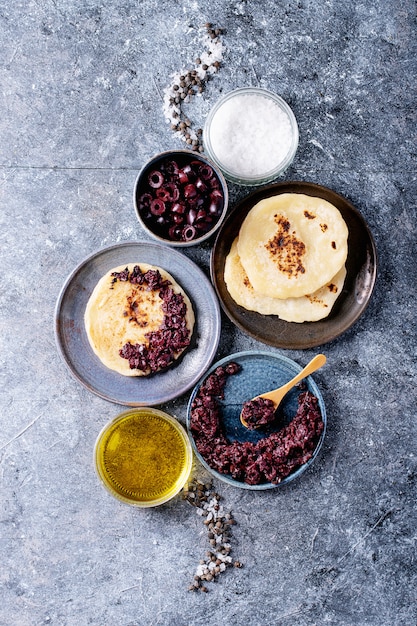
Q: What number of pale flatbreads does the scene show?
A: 3